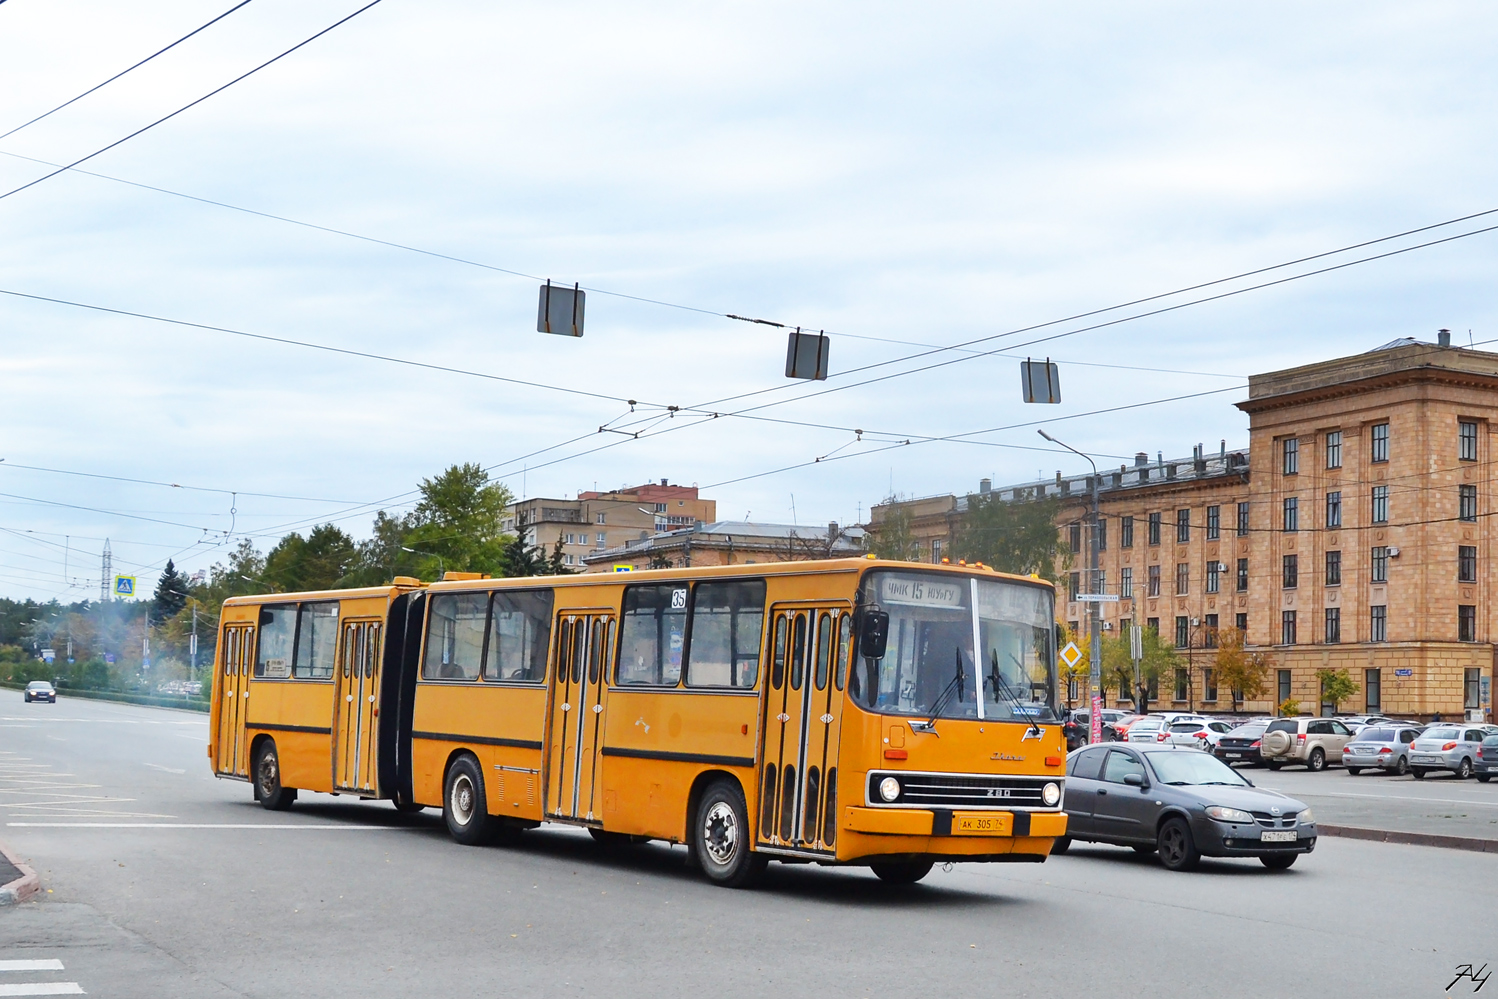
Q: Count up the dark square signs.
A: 3